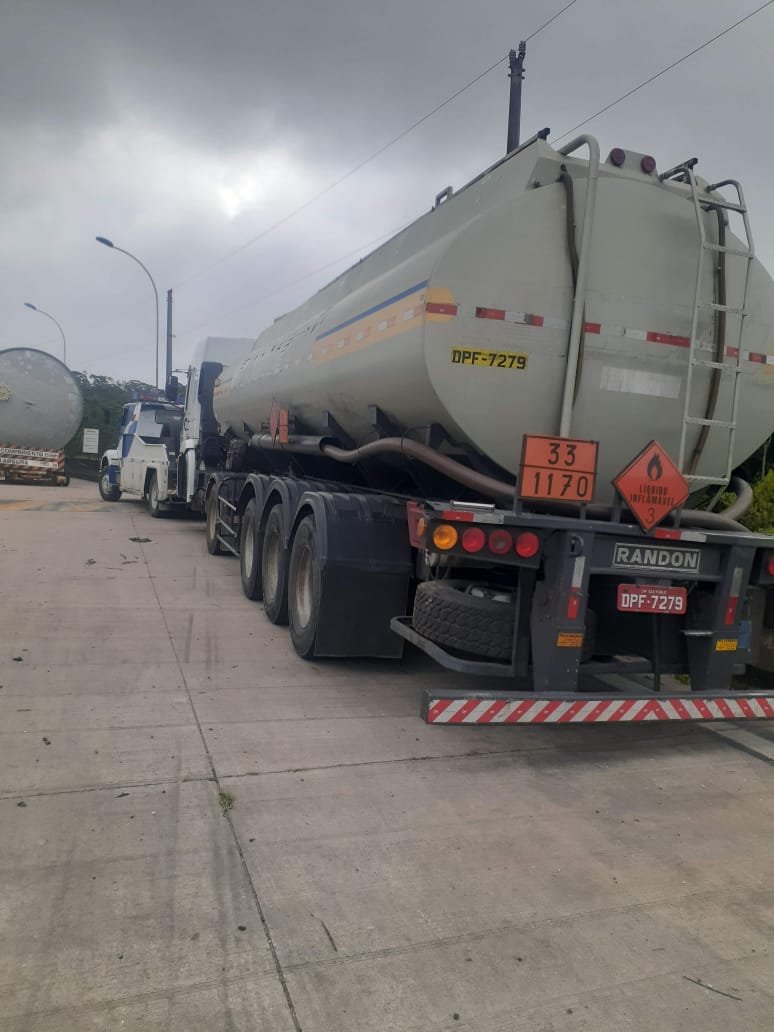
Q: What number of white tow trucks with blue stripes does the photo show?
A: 1